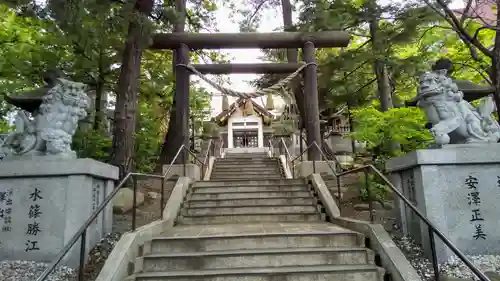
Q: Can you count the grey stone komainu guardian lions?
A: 2